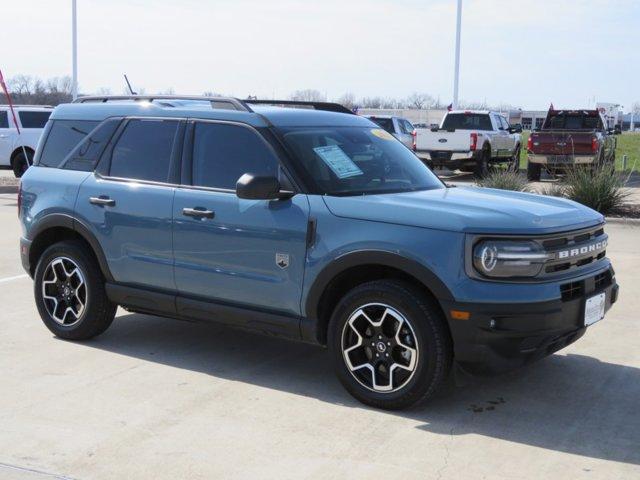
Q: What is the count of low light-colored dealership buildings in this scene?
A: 1